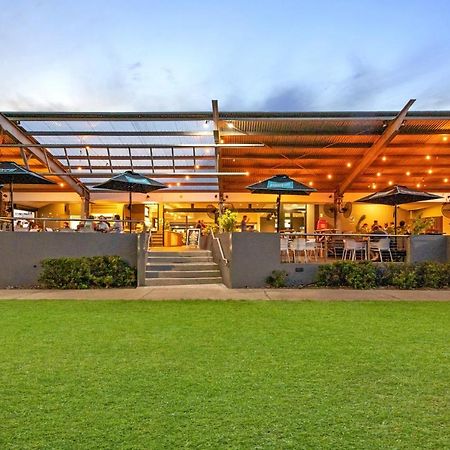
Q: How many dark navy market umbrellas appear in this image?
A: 4